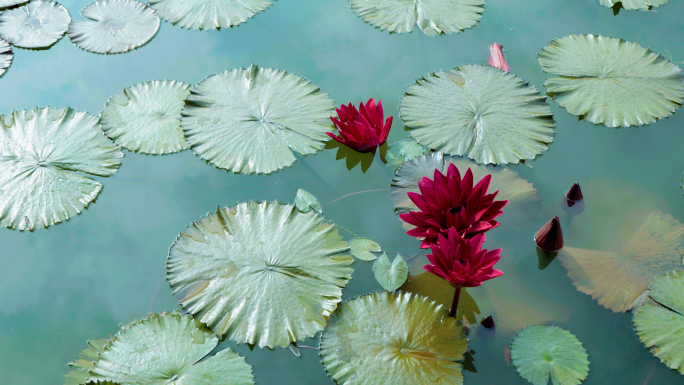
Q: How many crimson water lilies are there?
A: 3